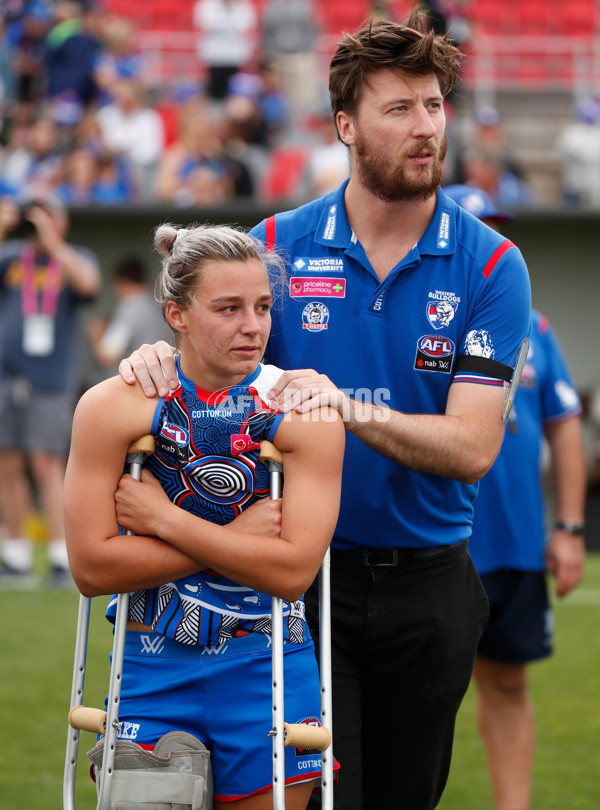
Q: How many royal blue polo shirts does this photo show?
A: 2